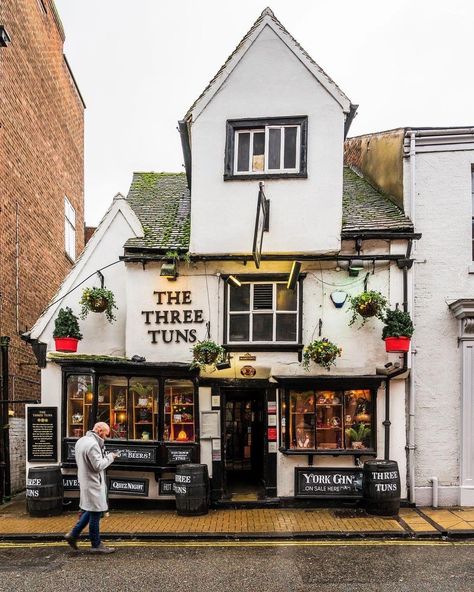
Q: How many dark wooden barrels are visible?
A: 3